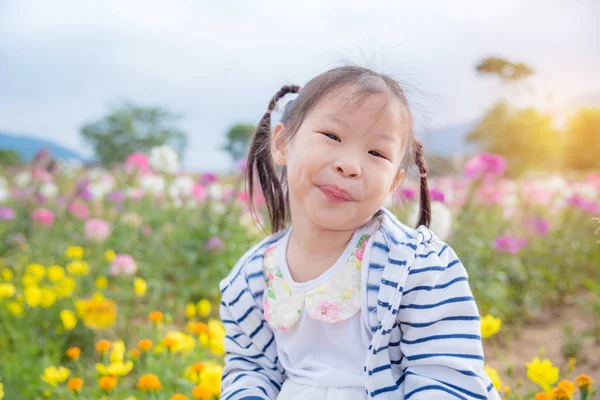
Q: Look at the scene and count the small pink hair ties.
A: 3